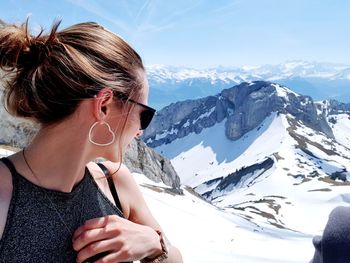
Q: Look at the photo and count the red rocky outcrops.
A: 0